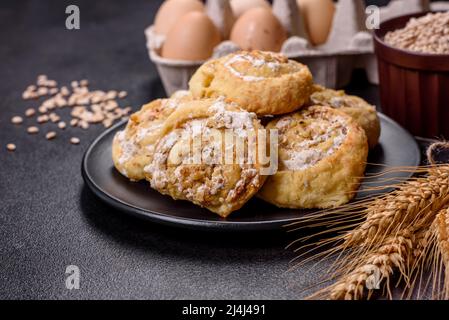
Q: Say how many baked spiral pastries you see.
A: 5